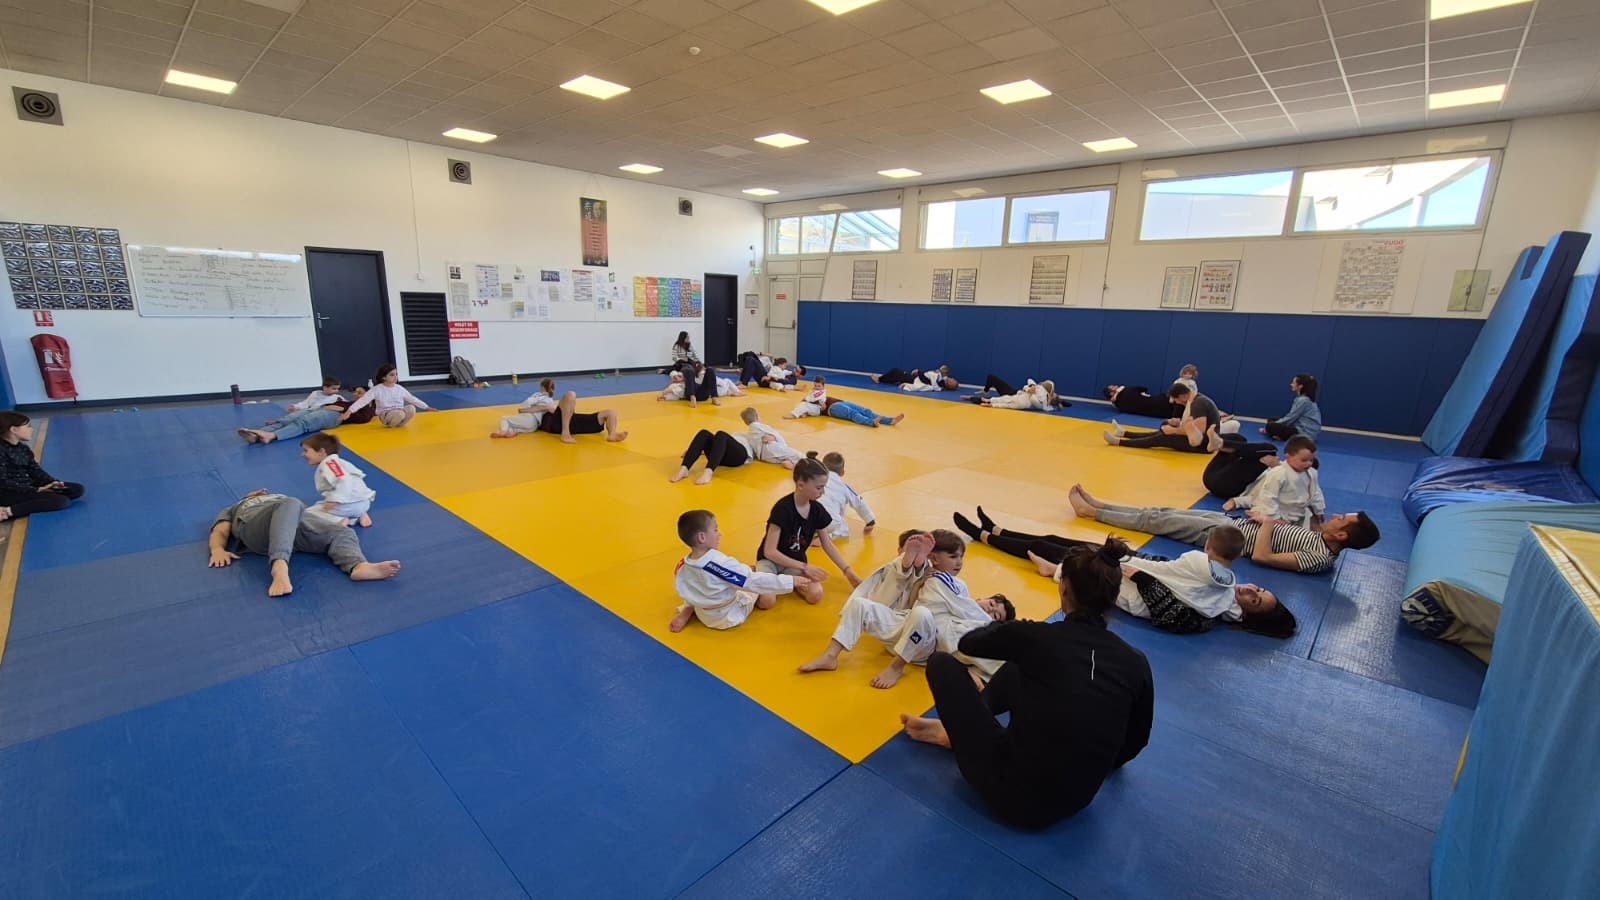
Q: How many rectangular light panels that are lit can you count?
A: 12